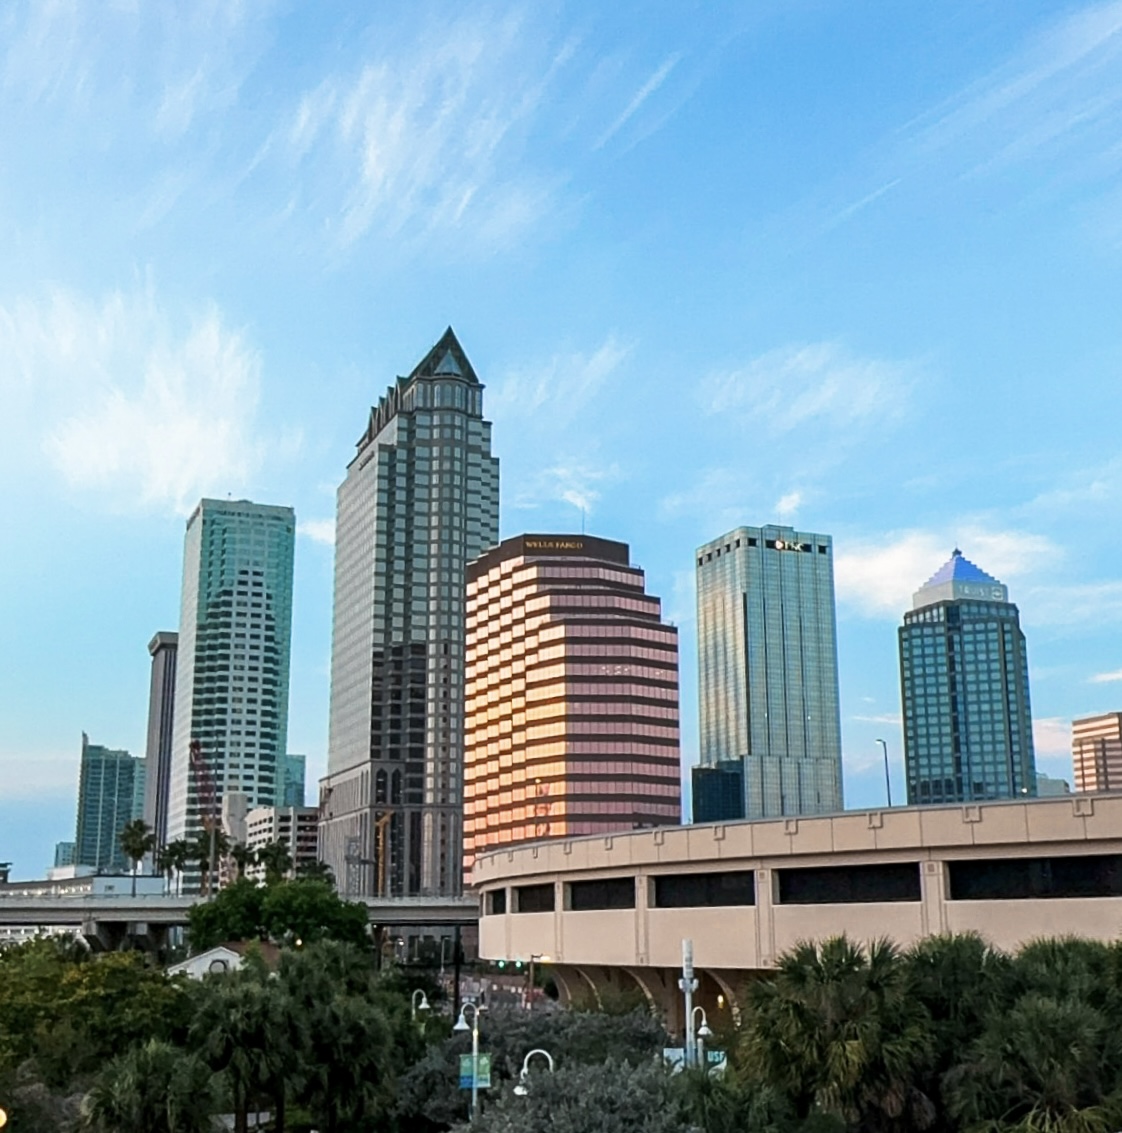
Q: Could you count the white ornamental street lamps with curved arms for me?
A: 4